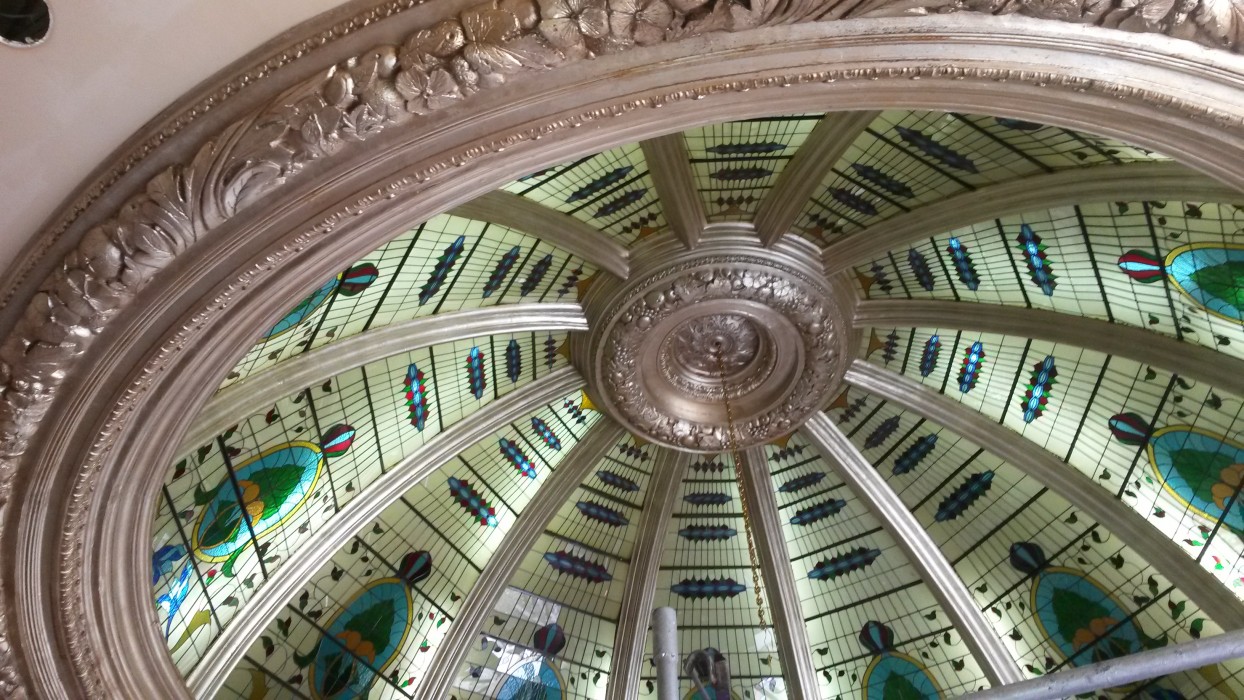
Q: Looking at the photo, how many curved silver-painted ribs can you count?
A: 12